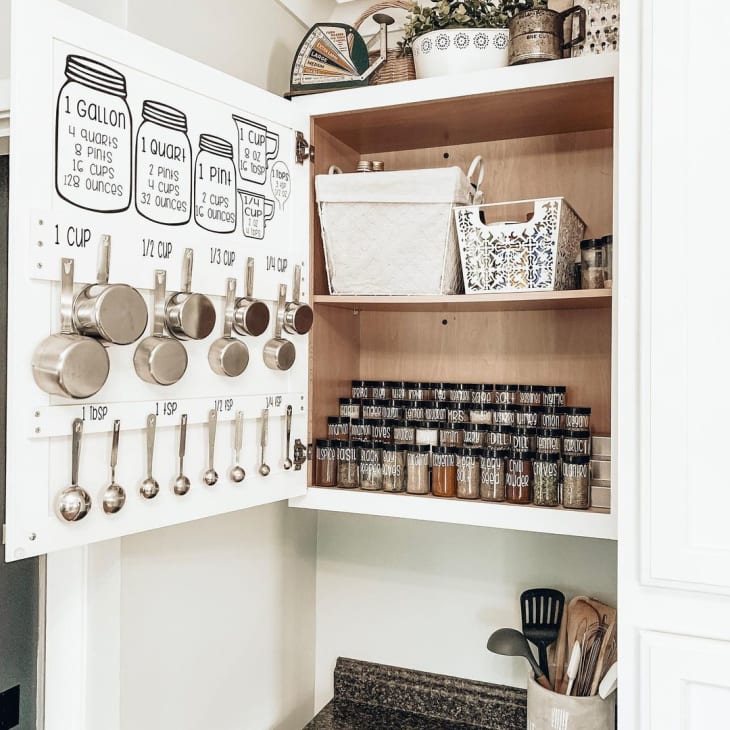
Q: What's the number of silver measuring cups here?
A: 8